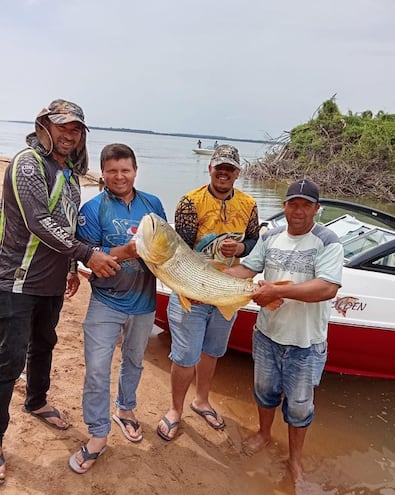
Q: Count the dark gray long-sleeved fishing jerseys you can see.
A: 1